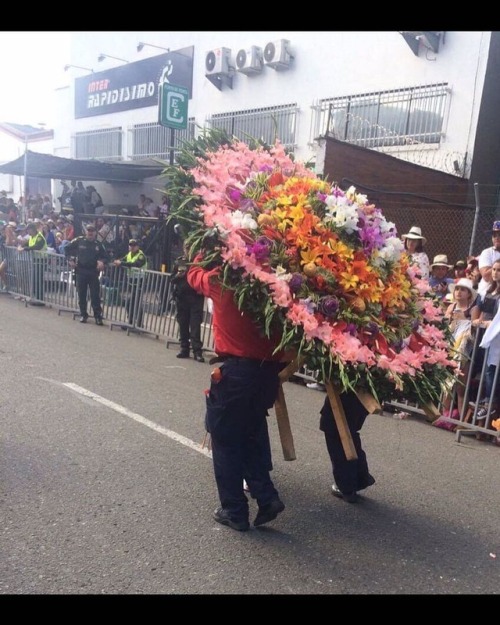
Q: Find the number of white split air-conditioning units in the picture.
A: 3